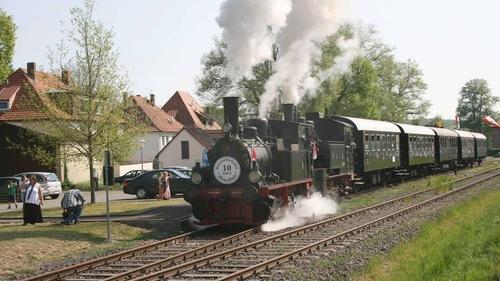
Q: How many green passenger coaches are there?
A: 5